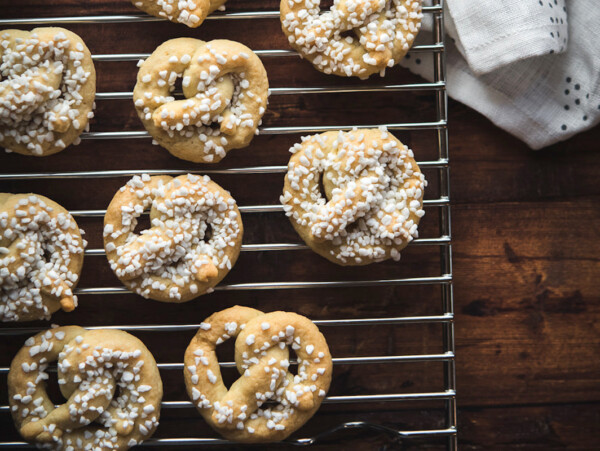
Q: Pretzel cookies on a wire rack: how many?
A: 9